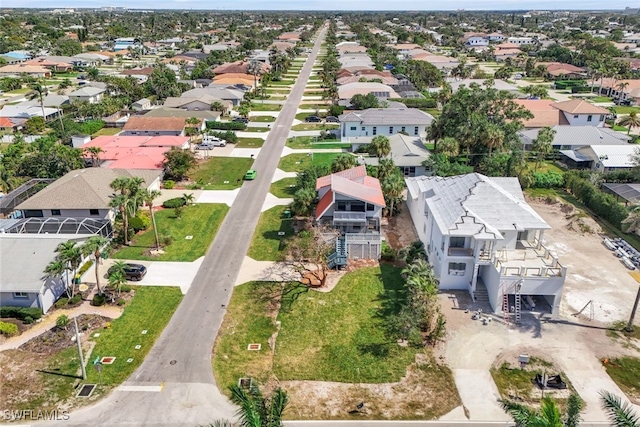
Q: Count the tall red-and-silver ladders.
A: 2